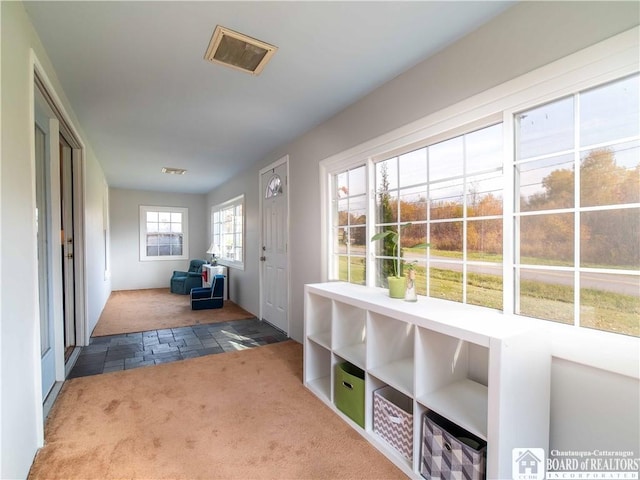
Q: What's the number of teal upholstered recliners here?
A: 1